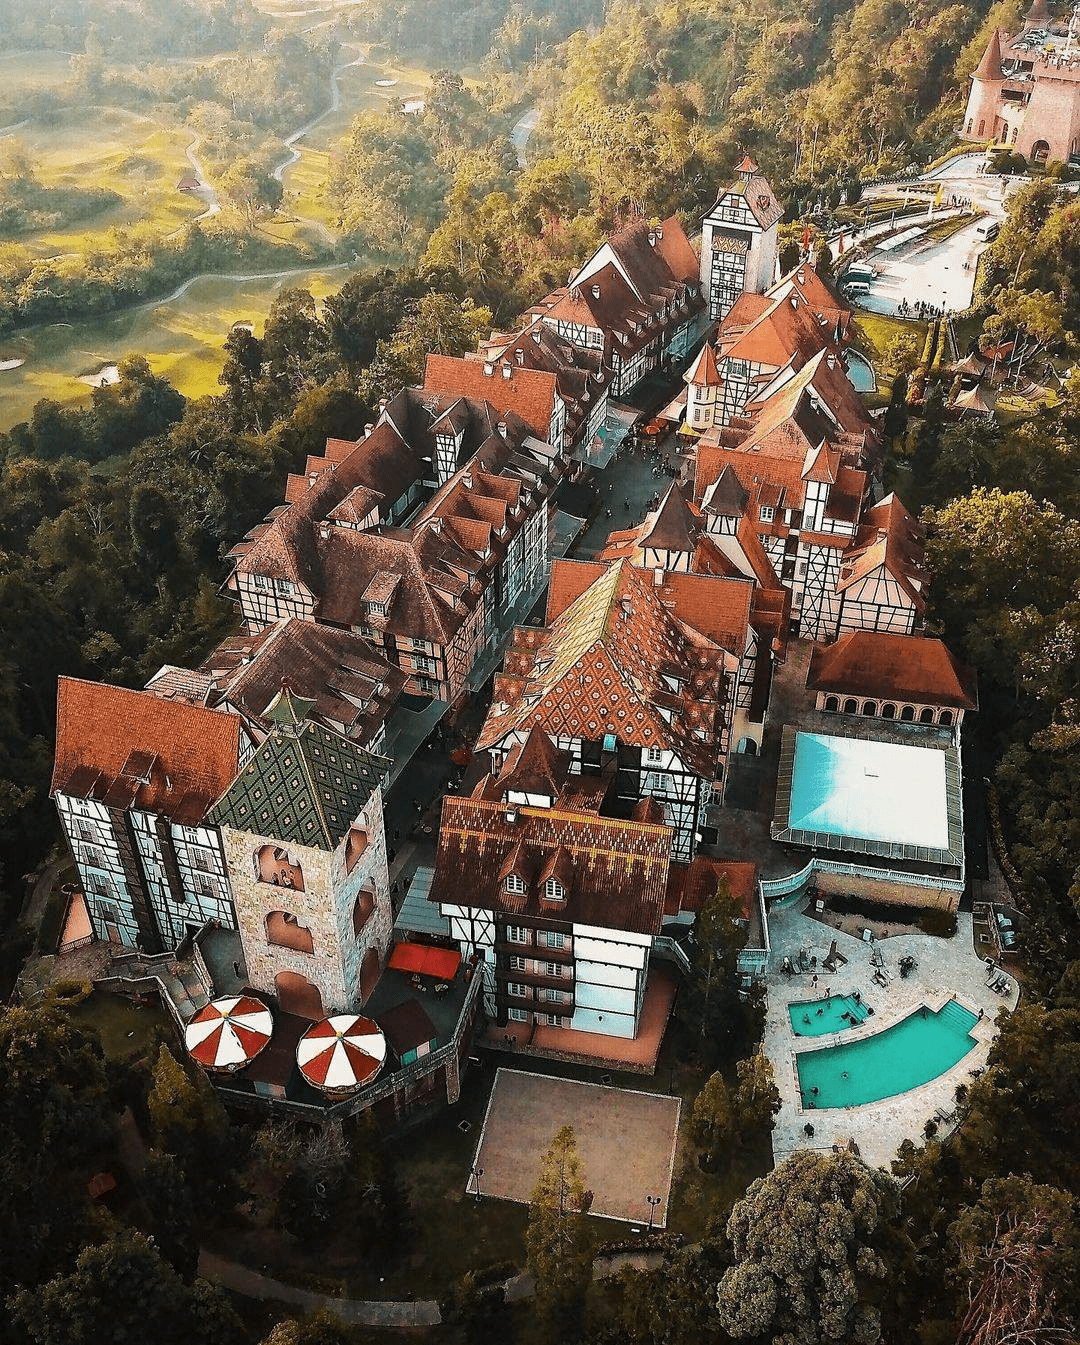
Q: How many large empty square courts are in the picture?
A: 1